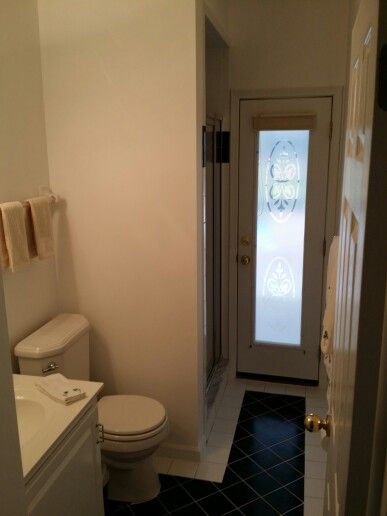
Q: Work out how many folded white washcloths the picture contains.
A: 1